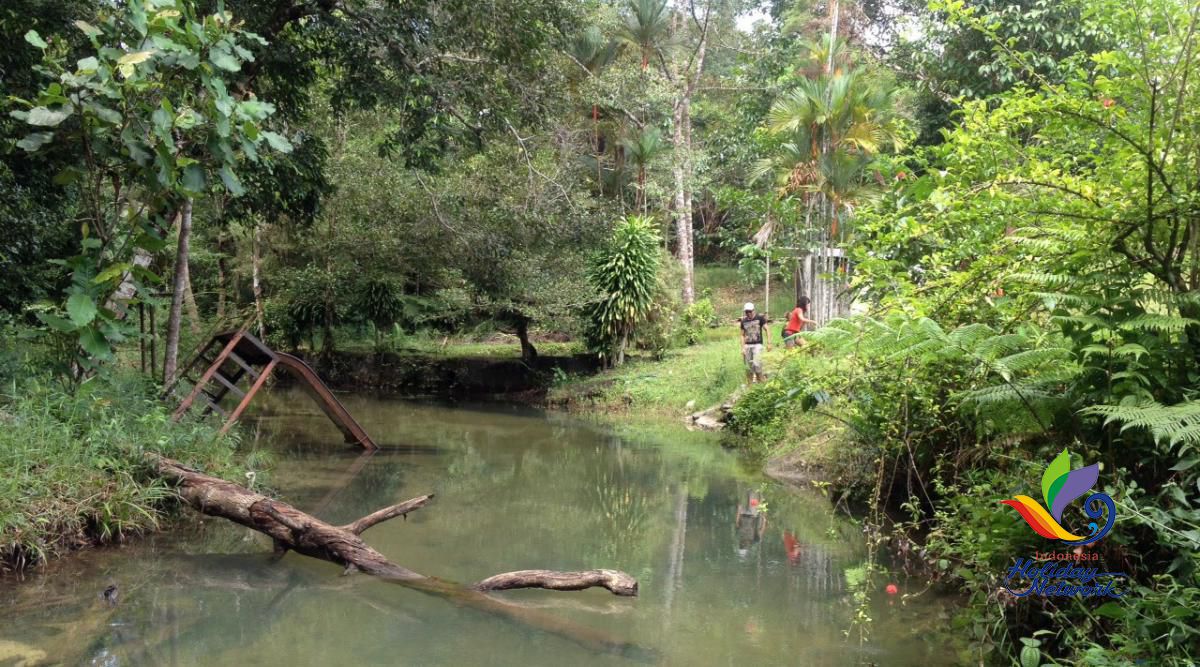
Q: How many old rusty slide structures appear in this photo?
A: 1